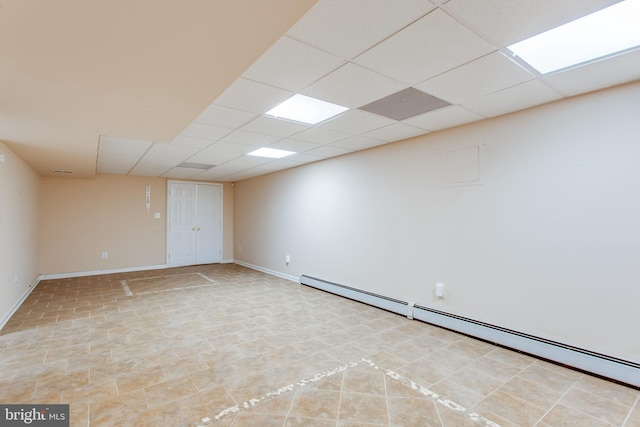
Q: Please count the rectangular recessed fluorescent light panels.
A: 3